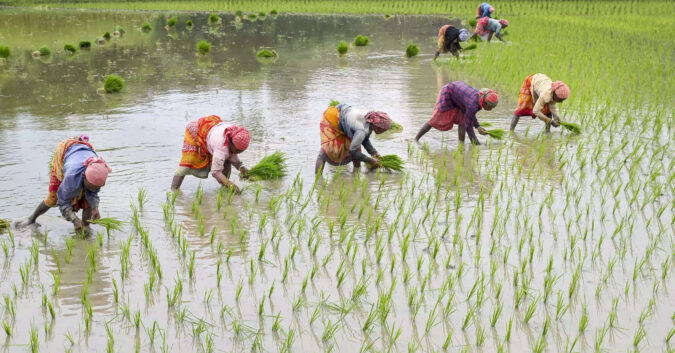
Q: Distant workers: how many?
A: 3